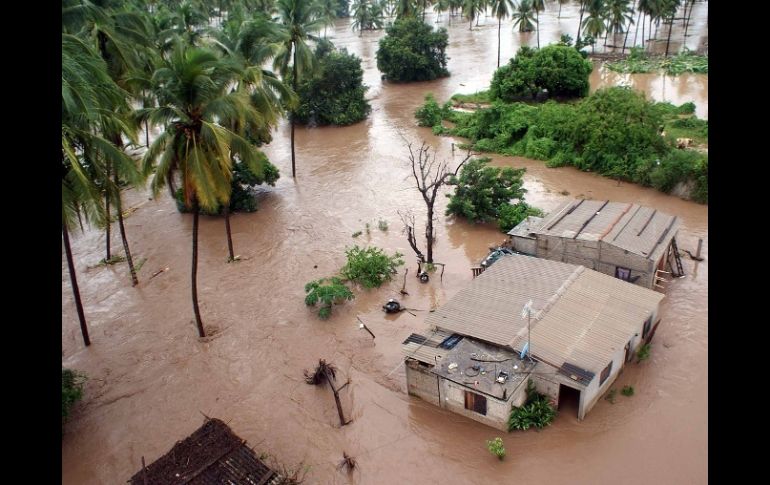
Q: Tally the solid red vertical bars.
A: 0